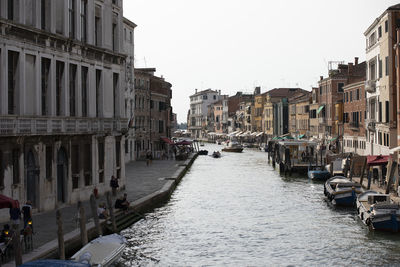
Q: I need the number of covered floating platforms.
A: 1